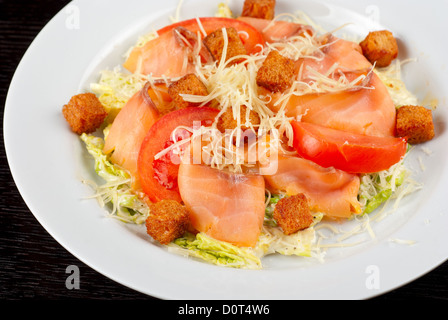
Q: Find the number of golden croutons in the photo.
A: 10